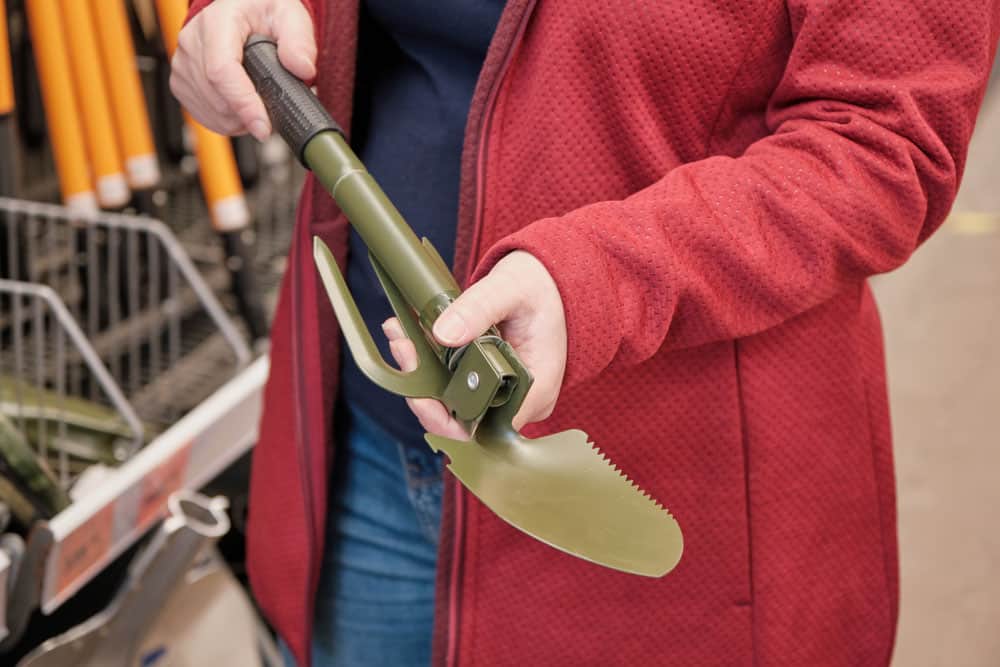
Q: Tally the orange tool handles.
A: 5